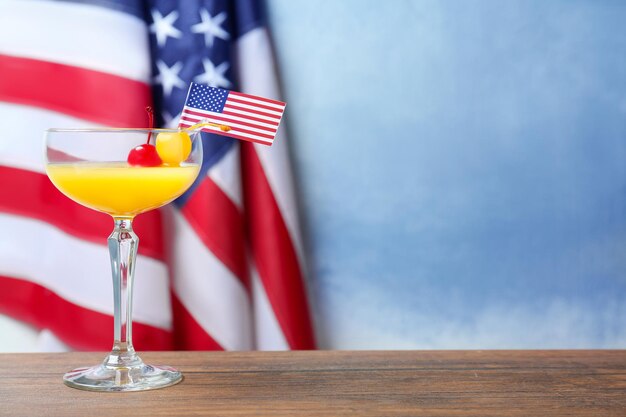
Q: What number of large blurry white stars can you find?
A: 4